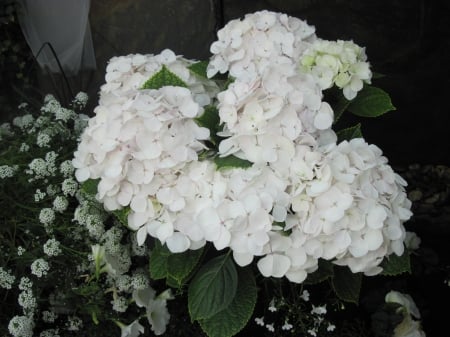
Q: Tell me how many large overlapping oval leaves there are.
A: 2